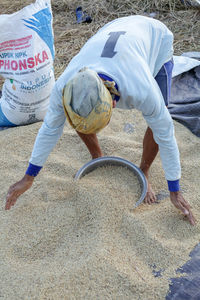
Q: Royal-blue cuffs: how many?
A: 2